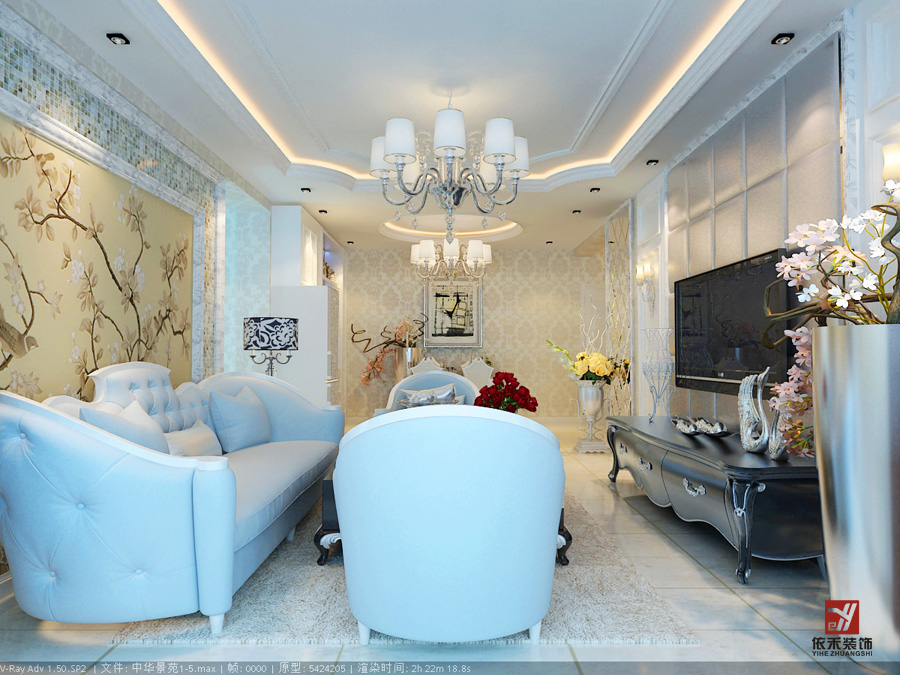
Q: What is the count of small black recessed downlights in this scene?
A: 9